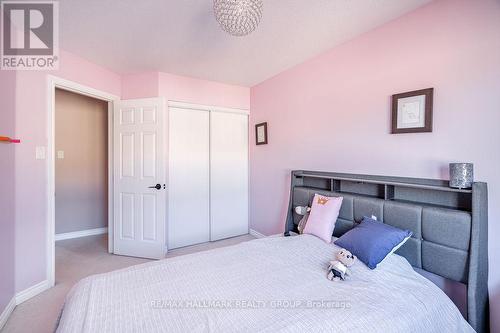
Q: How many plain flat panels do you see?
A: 2